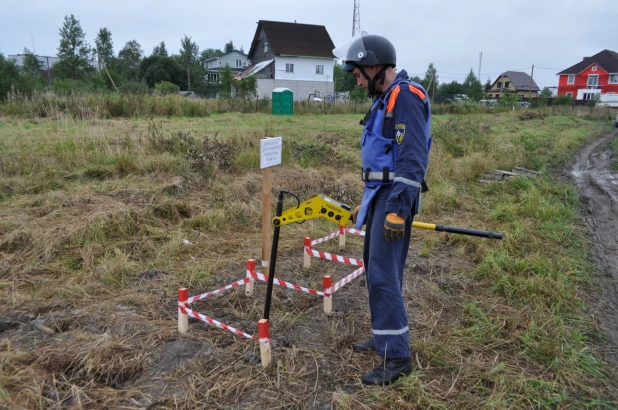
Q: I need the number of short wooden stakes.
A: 6